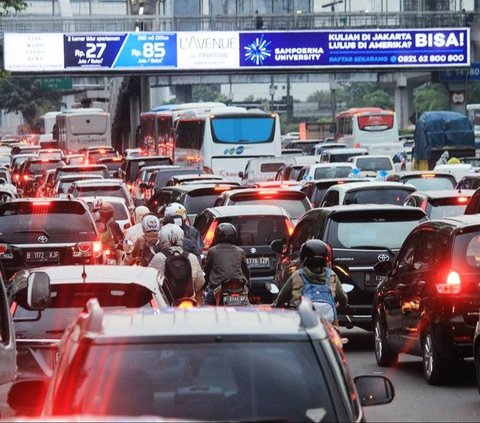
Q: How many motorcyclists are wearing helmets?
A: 7